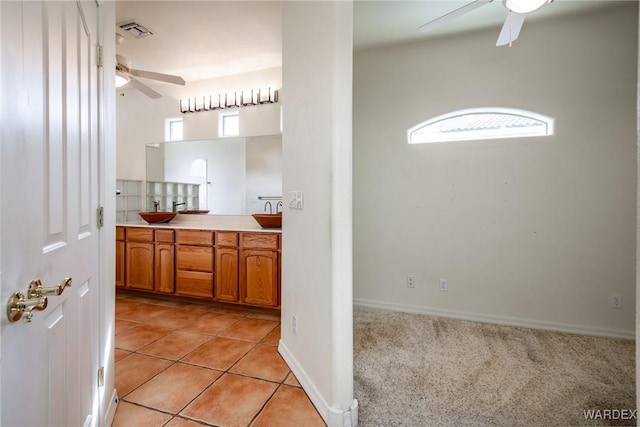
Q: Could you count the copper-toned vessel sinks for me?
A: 2